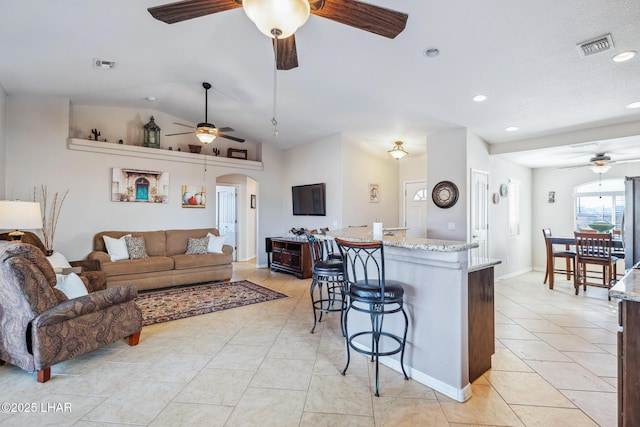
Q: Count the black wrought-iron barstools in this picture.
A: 3